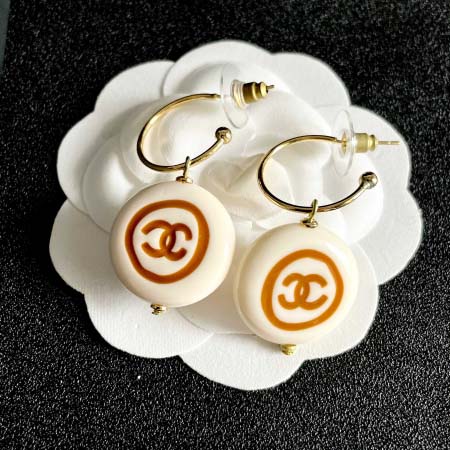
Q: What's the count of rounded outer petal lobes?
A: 10